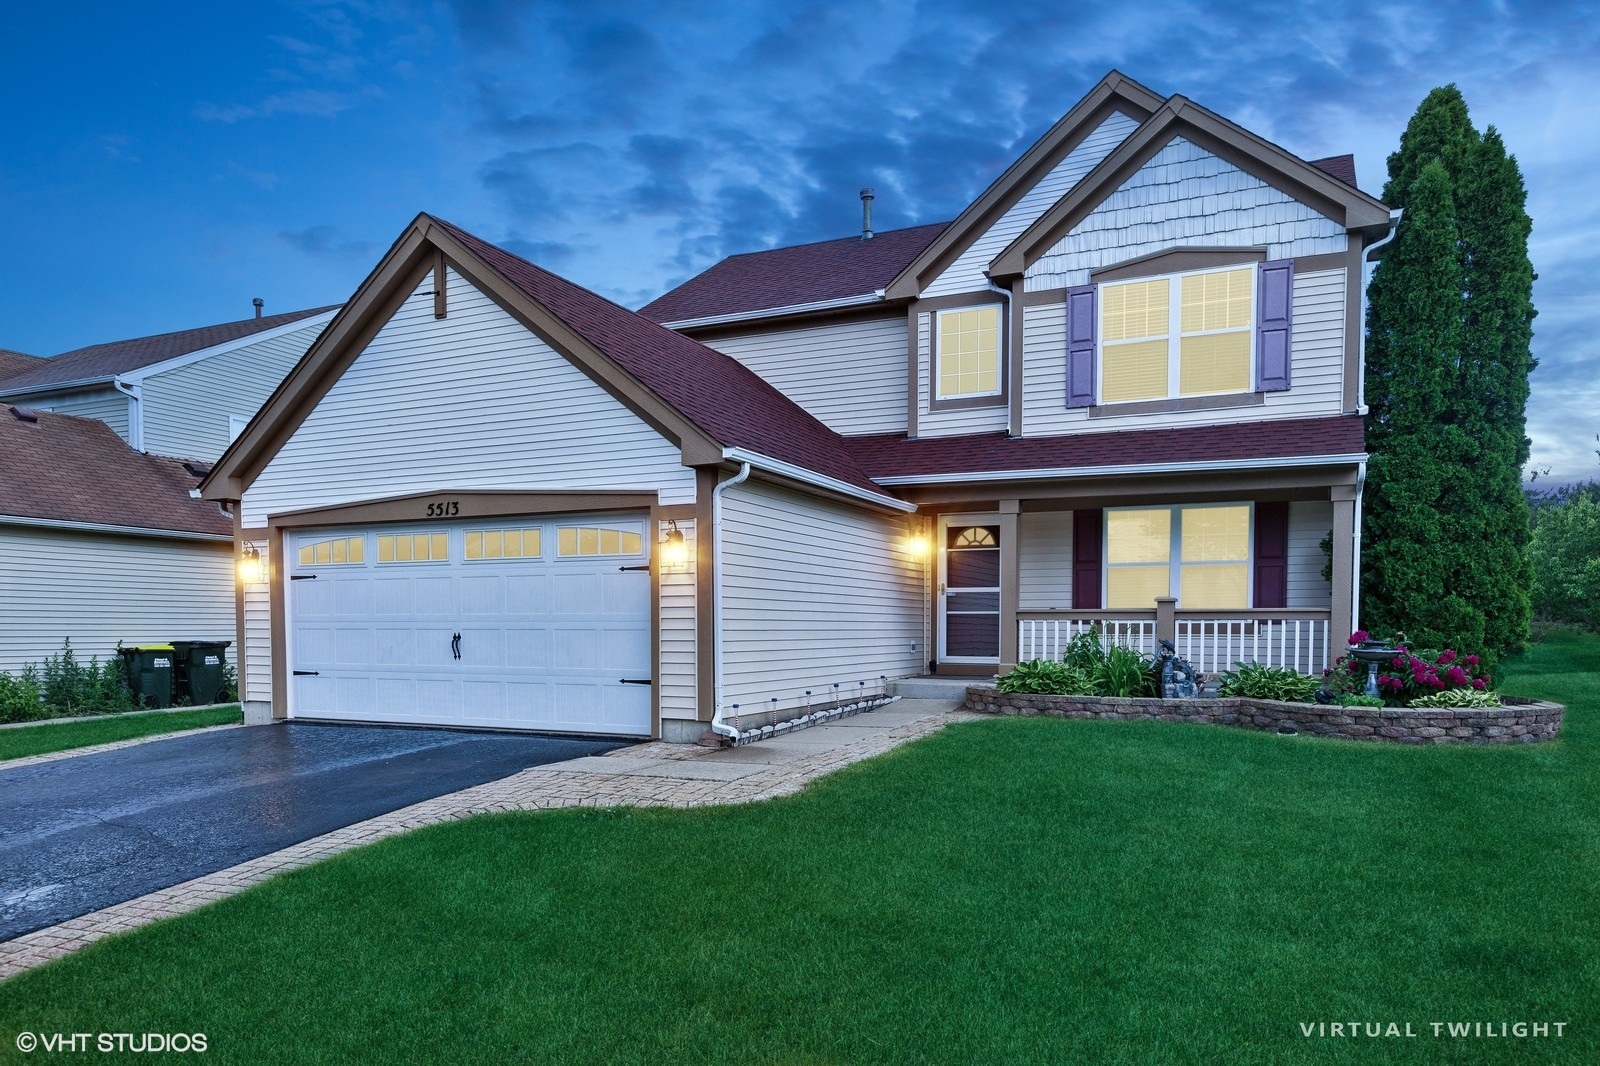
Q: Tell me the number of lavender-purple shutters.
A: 2